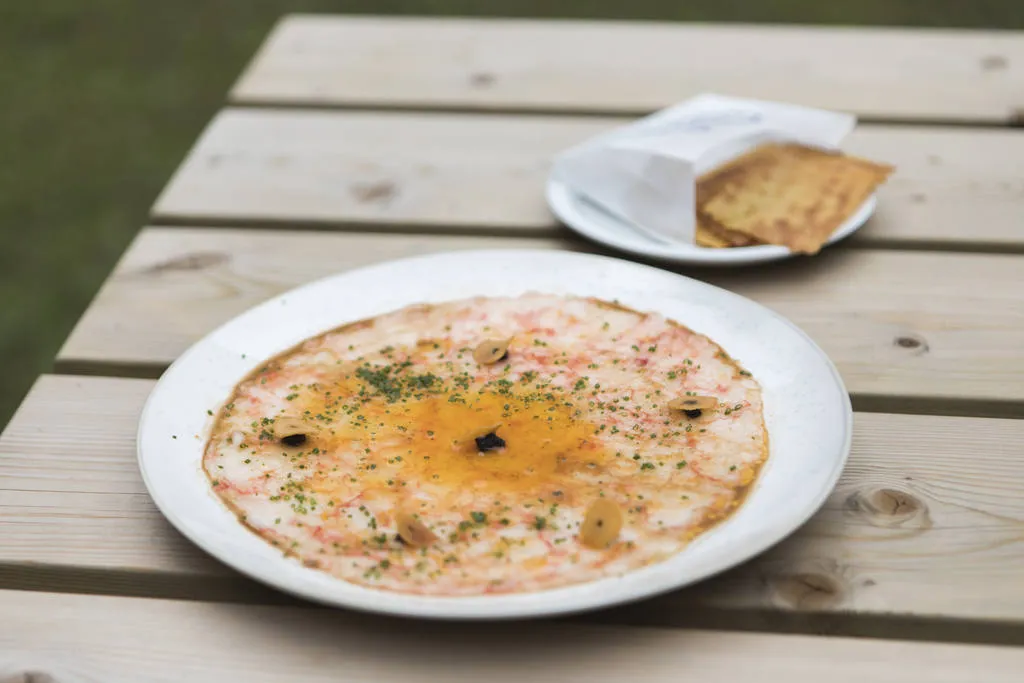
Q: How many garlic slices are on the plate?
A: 5